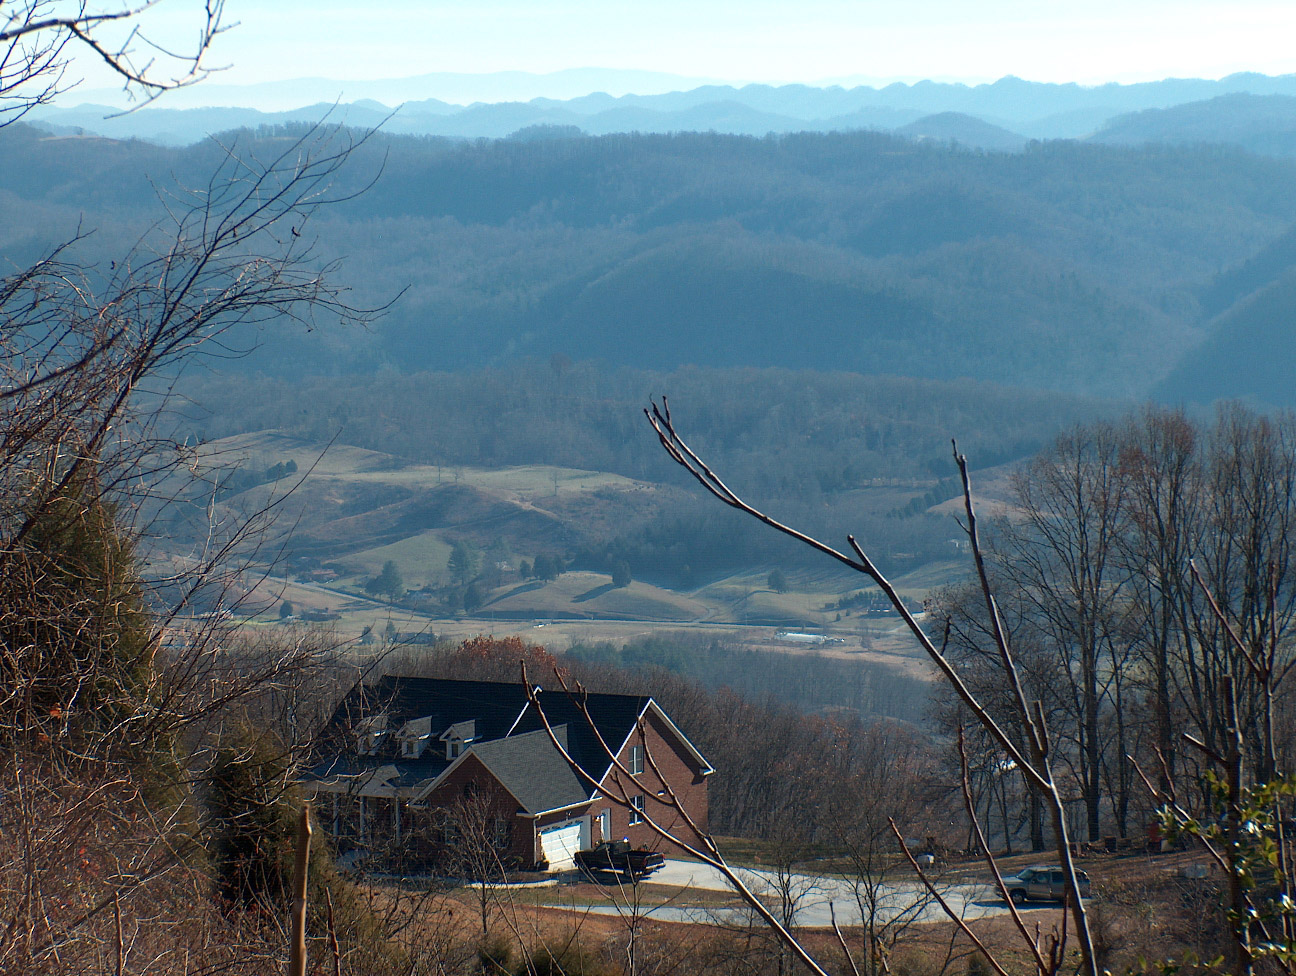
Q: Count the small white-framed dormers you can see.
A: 3